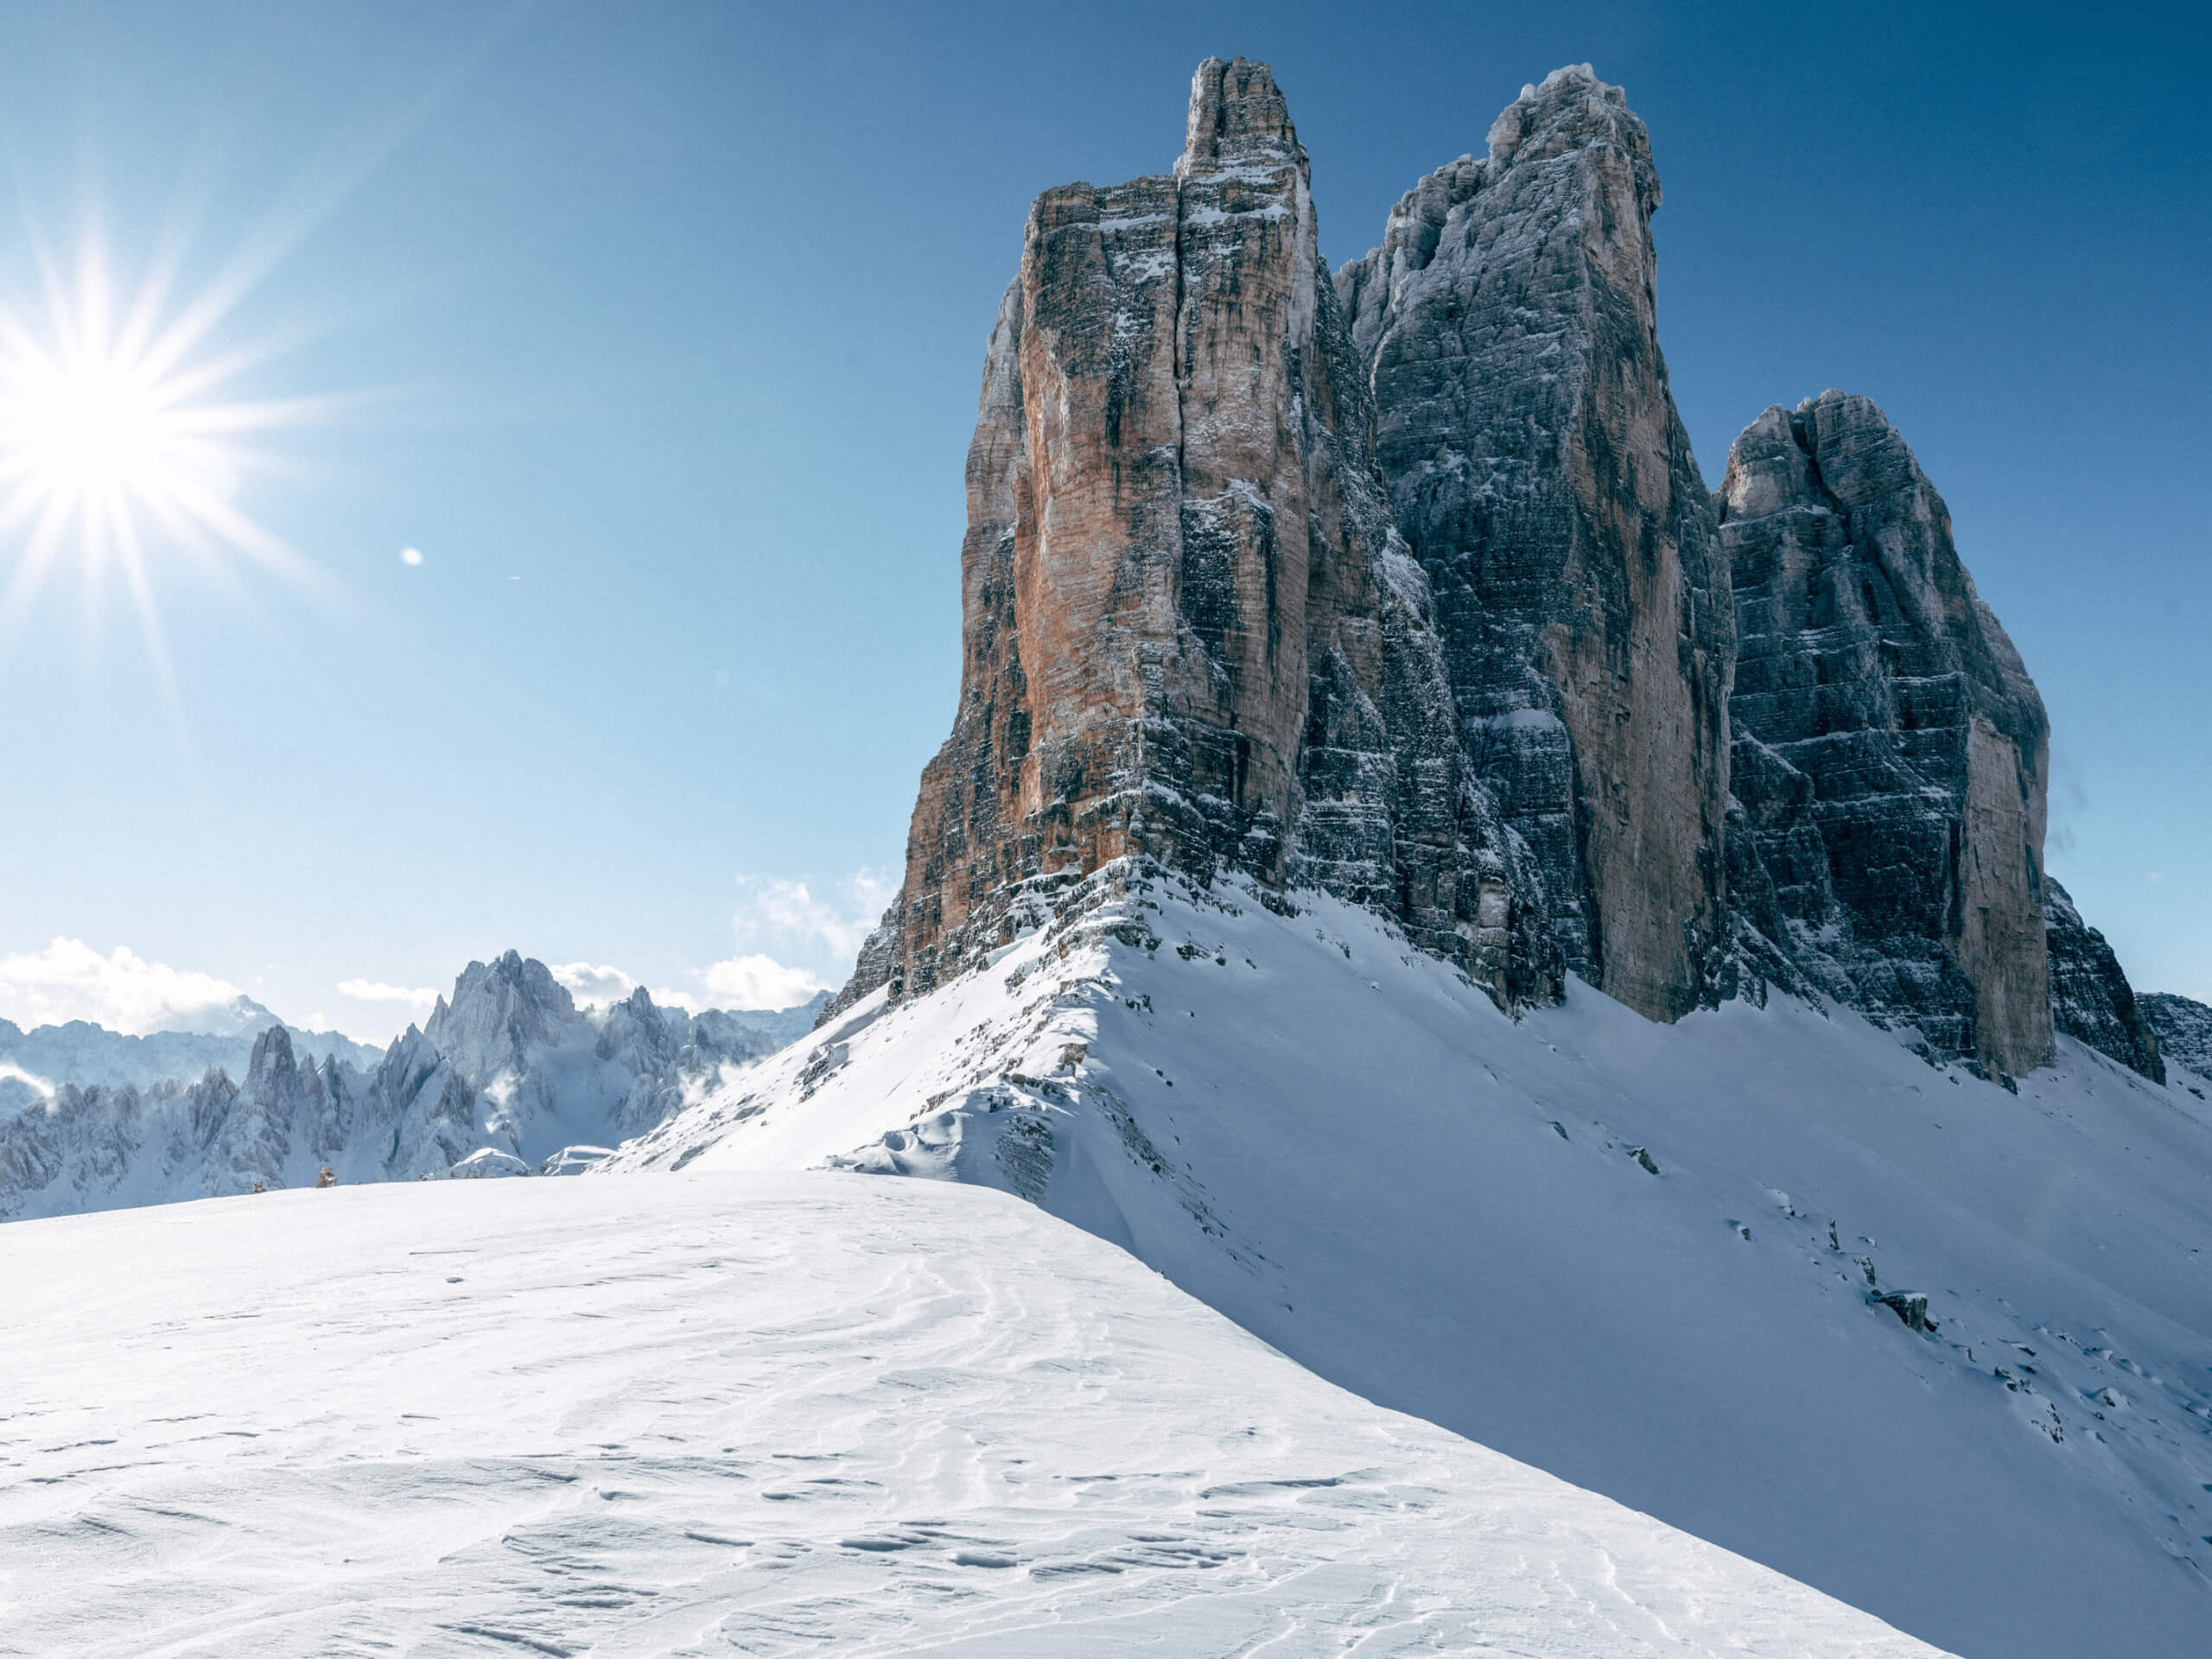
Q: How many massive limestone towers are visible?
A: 3